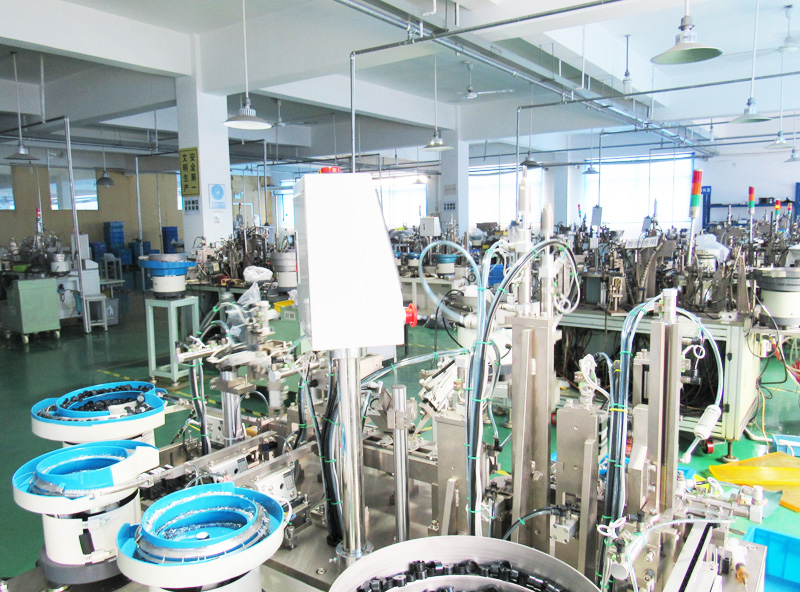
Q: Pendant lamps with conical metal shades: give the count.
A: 11